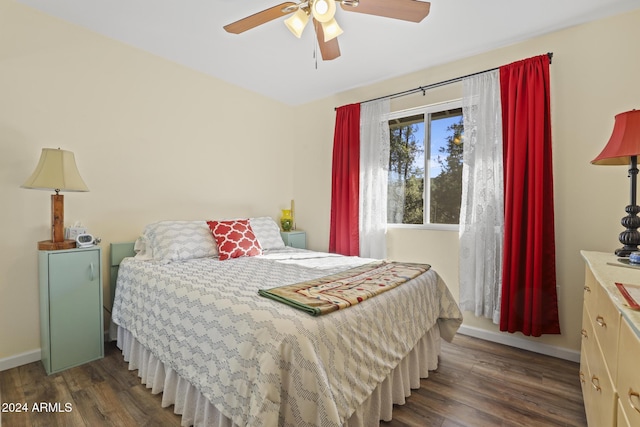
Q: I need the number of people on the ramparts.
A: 0